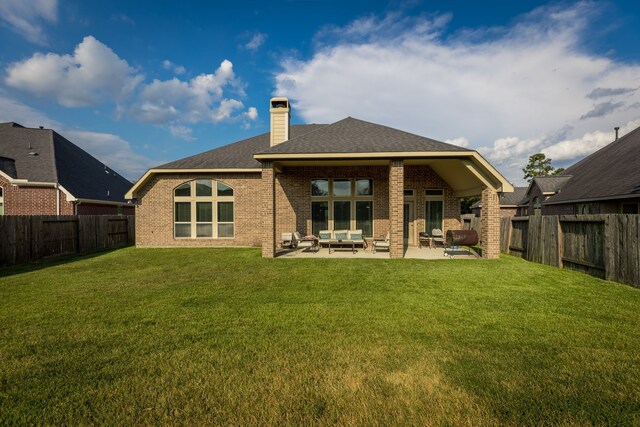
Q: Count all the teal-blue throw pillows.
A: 3